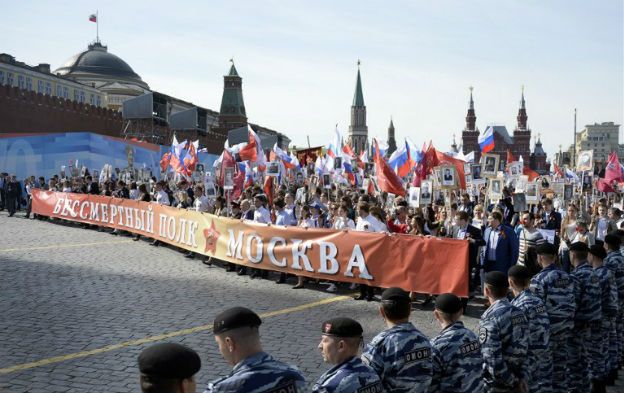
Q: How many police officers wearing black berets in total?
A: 11